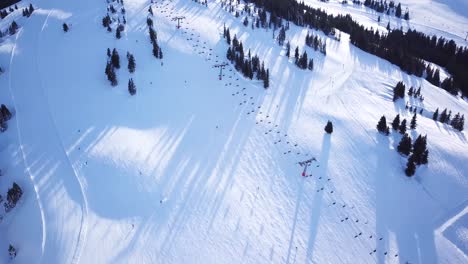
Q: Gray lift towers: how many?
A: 3